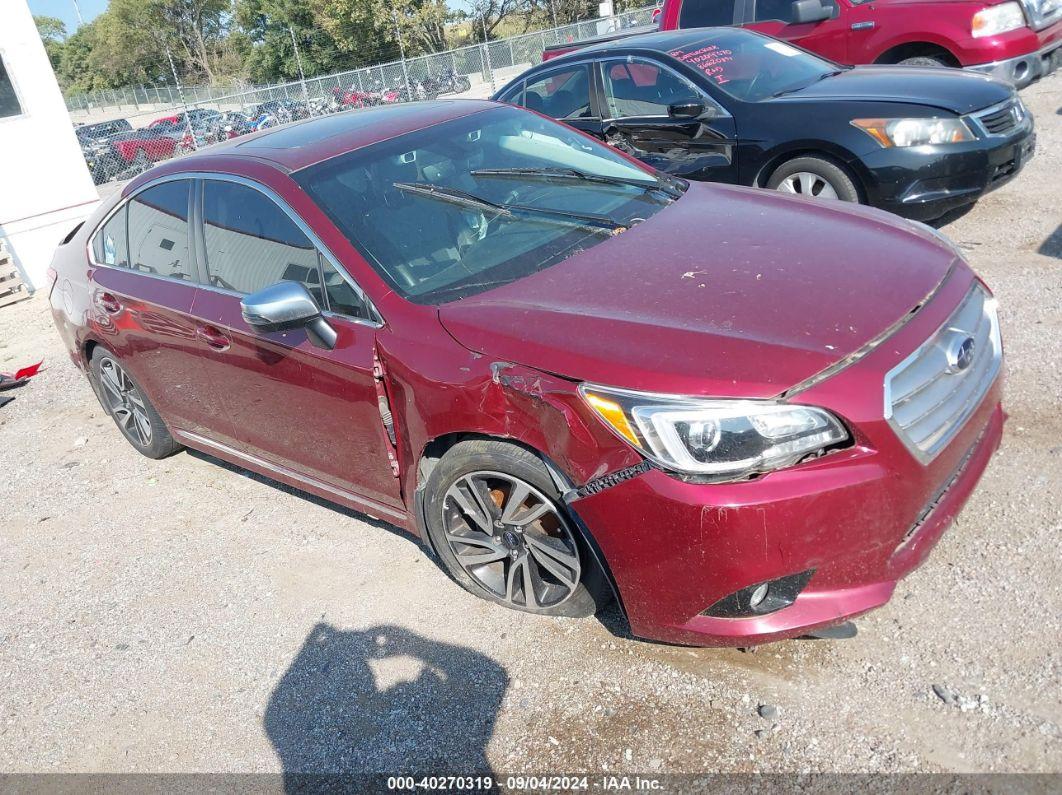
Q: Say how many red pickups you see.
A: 1